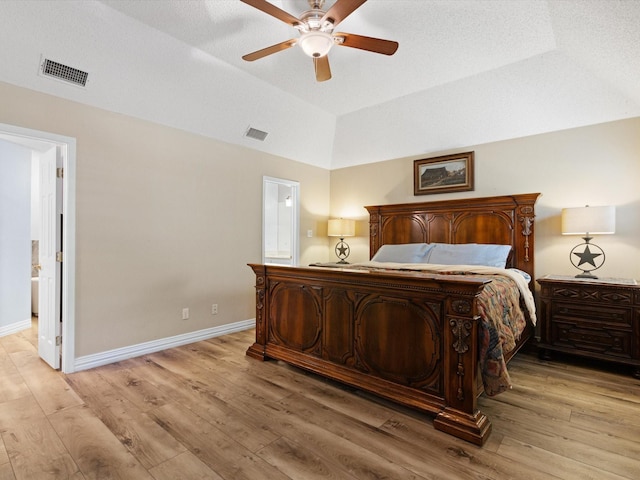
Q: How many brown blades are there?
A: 5